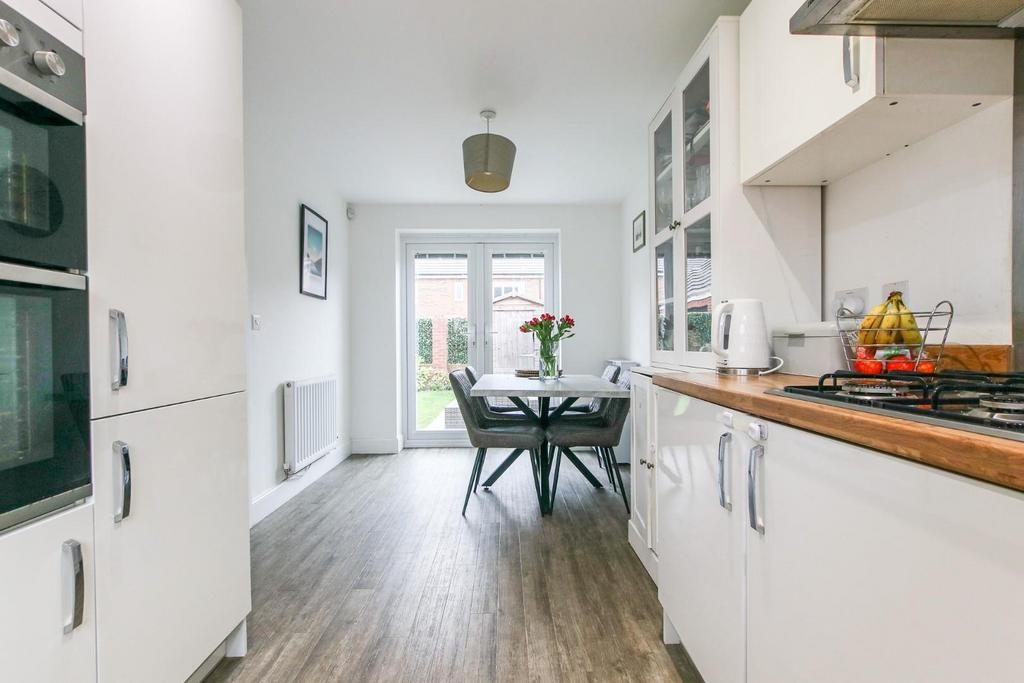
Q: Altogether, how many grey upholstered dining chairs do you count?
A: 4